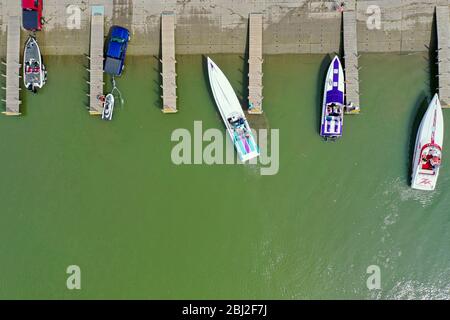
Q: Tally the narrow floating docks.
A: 6